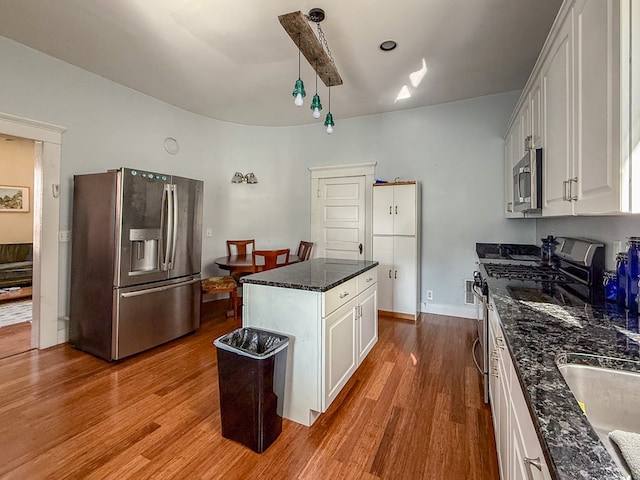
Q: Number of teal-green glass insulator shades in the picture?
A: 3